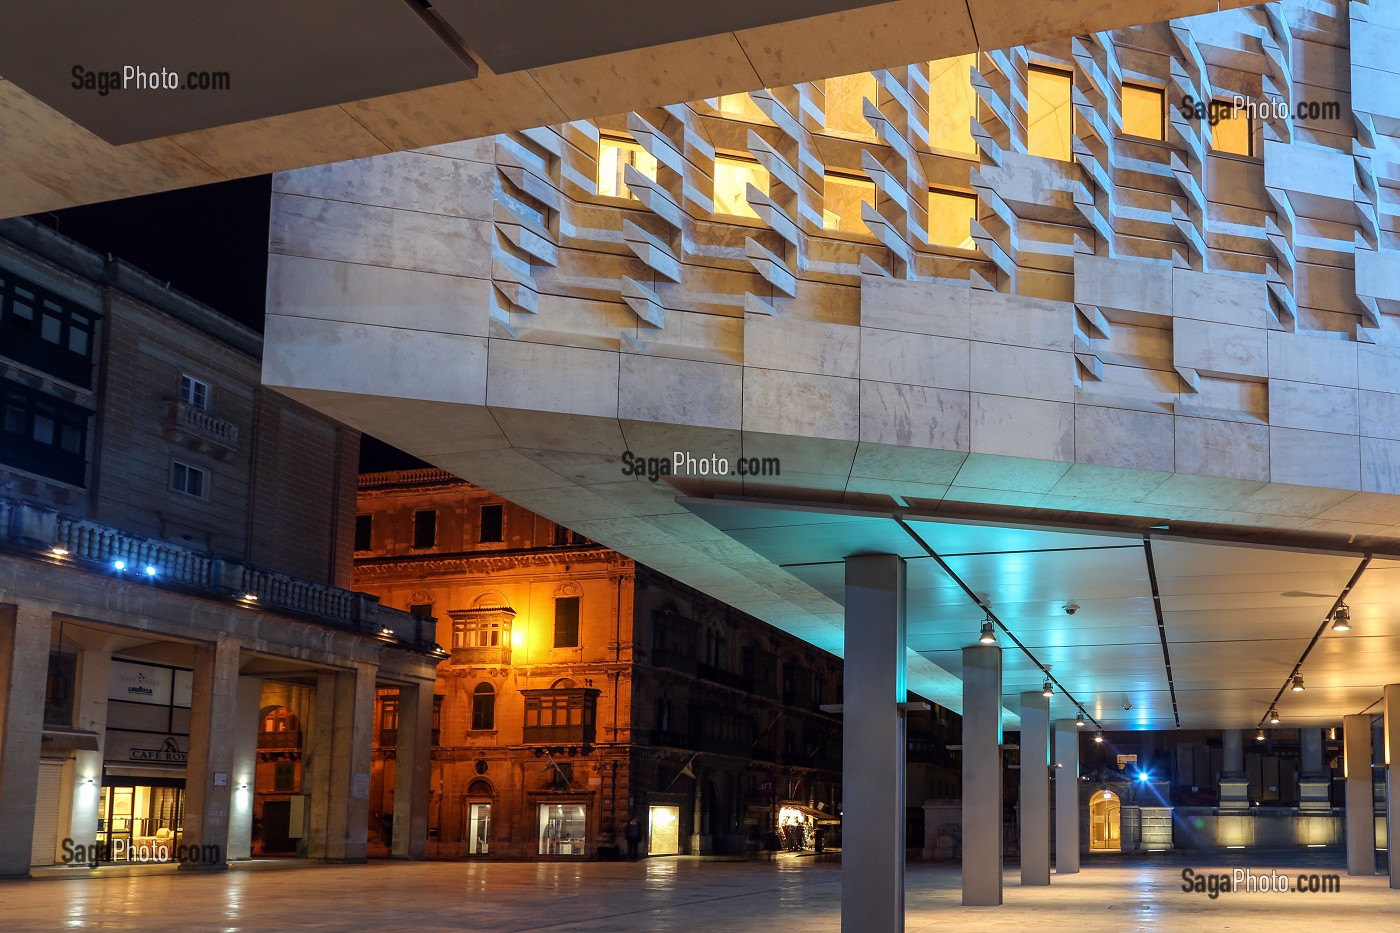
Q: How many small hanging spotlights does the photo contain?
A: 8